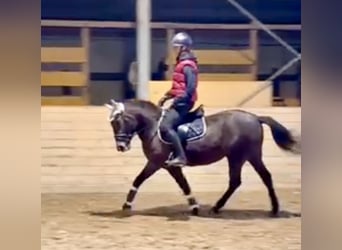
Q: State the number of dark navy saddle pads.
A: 1